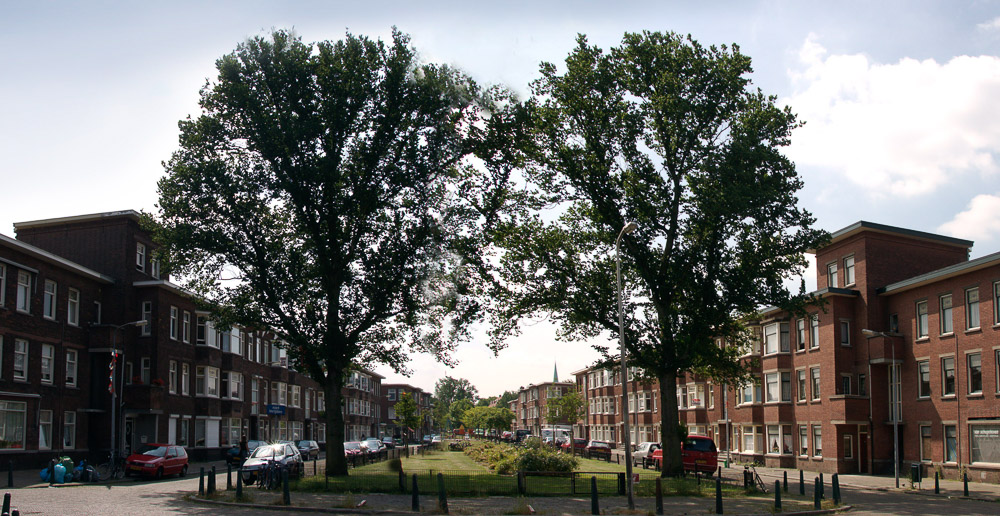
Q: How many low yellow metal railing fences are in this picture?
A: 0